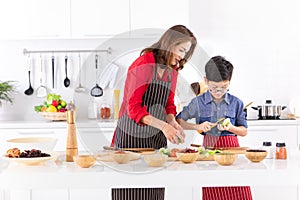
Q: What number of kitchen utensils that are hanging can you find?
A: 6